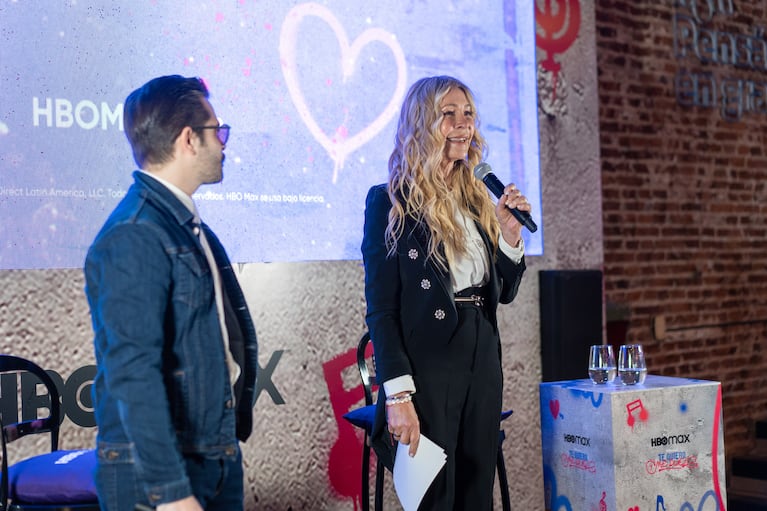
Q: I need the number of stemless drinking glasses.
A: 2